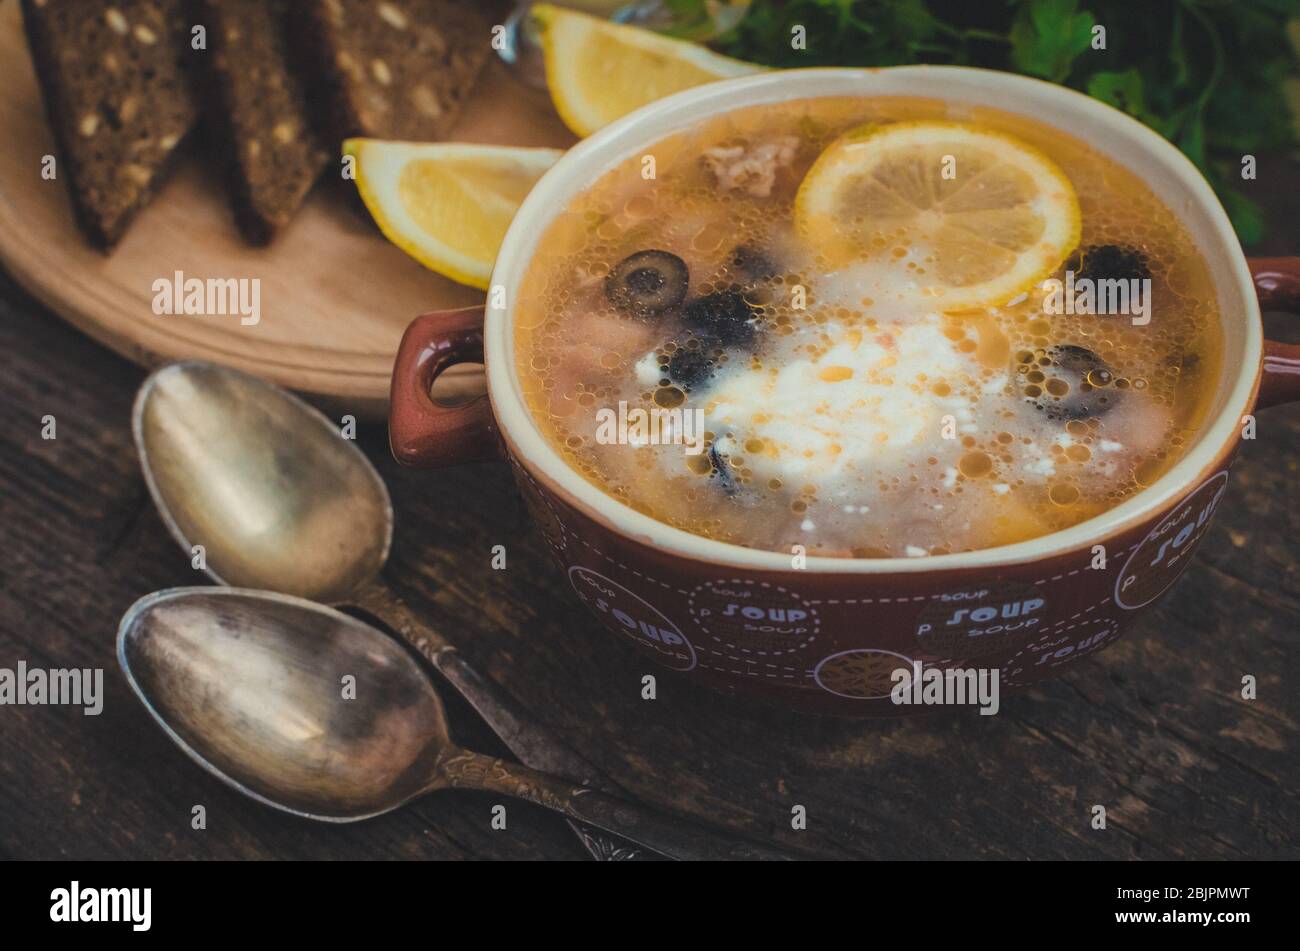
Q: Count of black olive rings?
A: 2